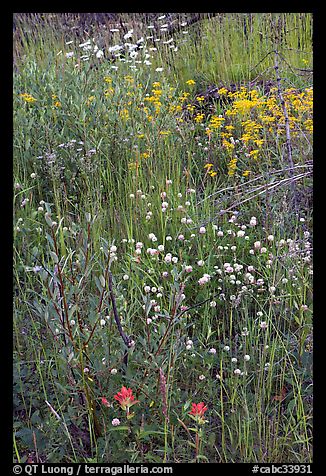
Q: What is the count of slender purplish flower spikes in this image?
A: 1